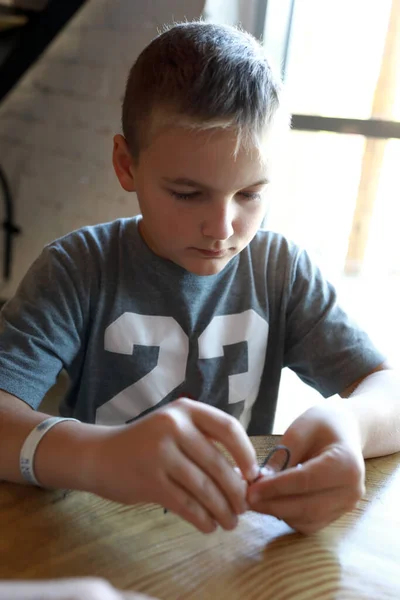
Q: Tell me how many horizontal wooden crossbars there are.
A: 1